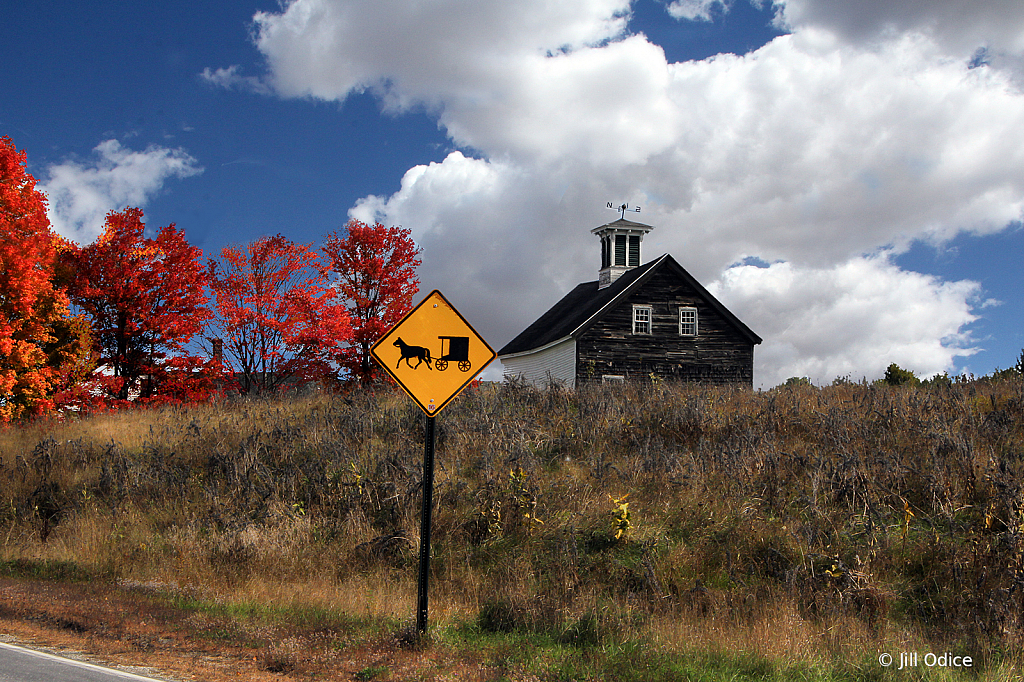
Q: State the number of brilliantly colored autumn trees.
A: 4